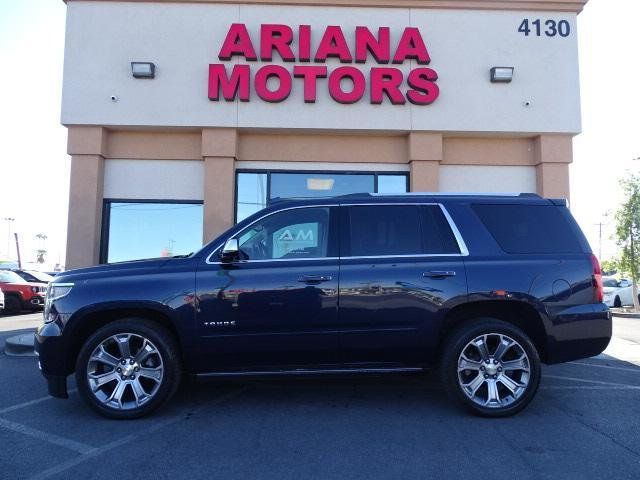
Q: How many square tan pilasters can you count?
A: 4